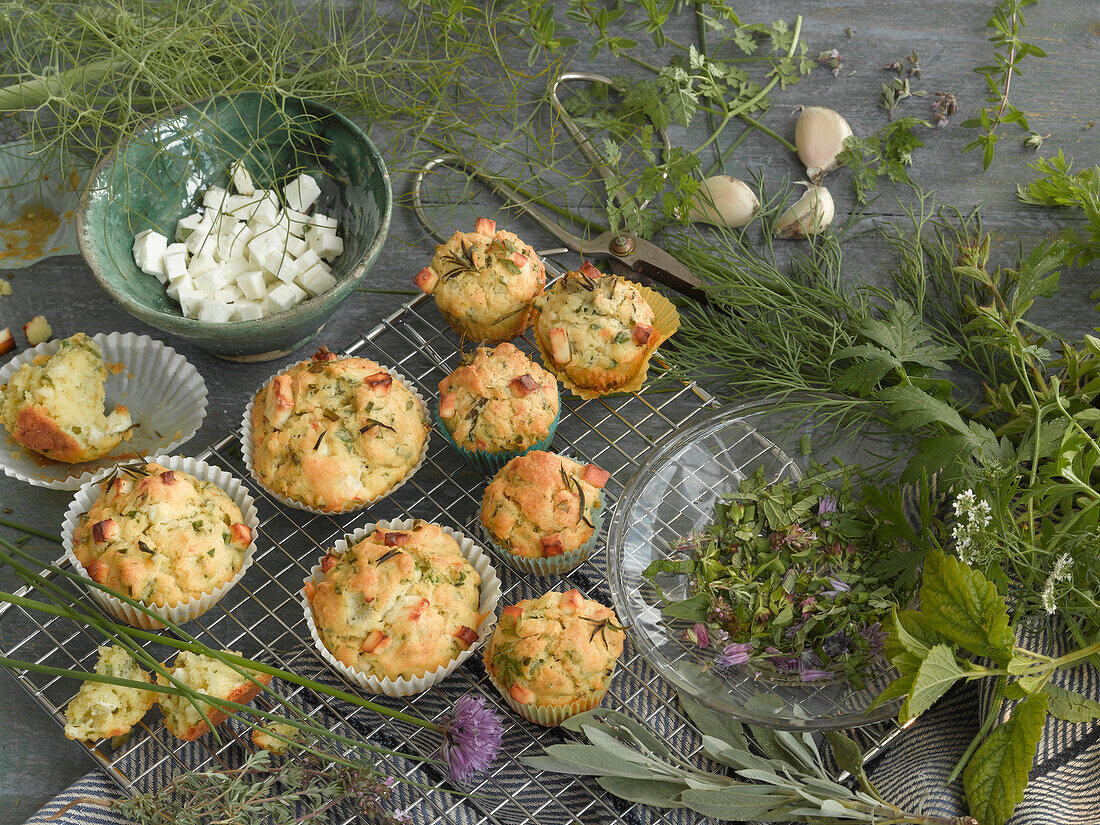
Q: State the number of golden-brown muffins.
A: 8